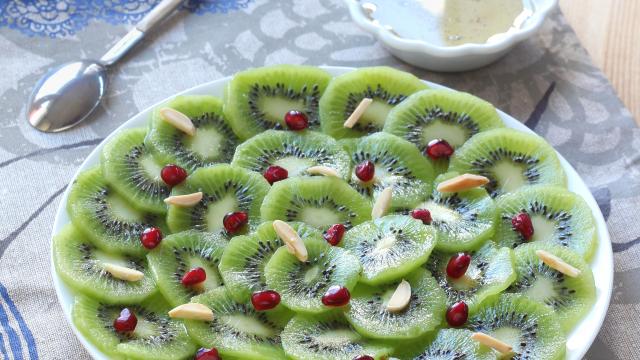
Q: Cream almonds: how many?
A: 12